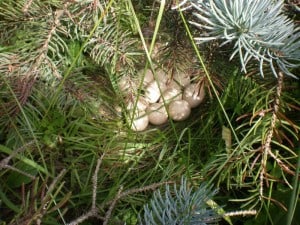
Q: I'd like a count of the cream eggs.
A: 11